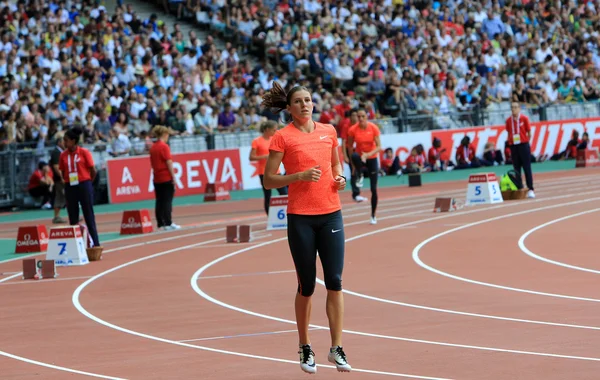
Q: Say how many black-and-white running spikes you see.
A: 2